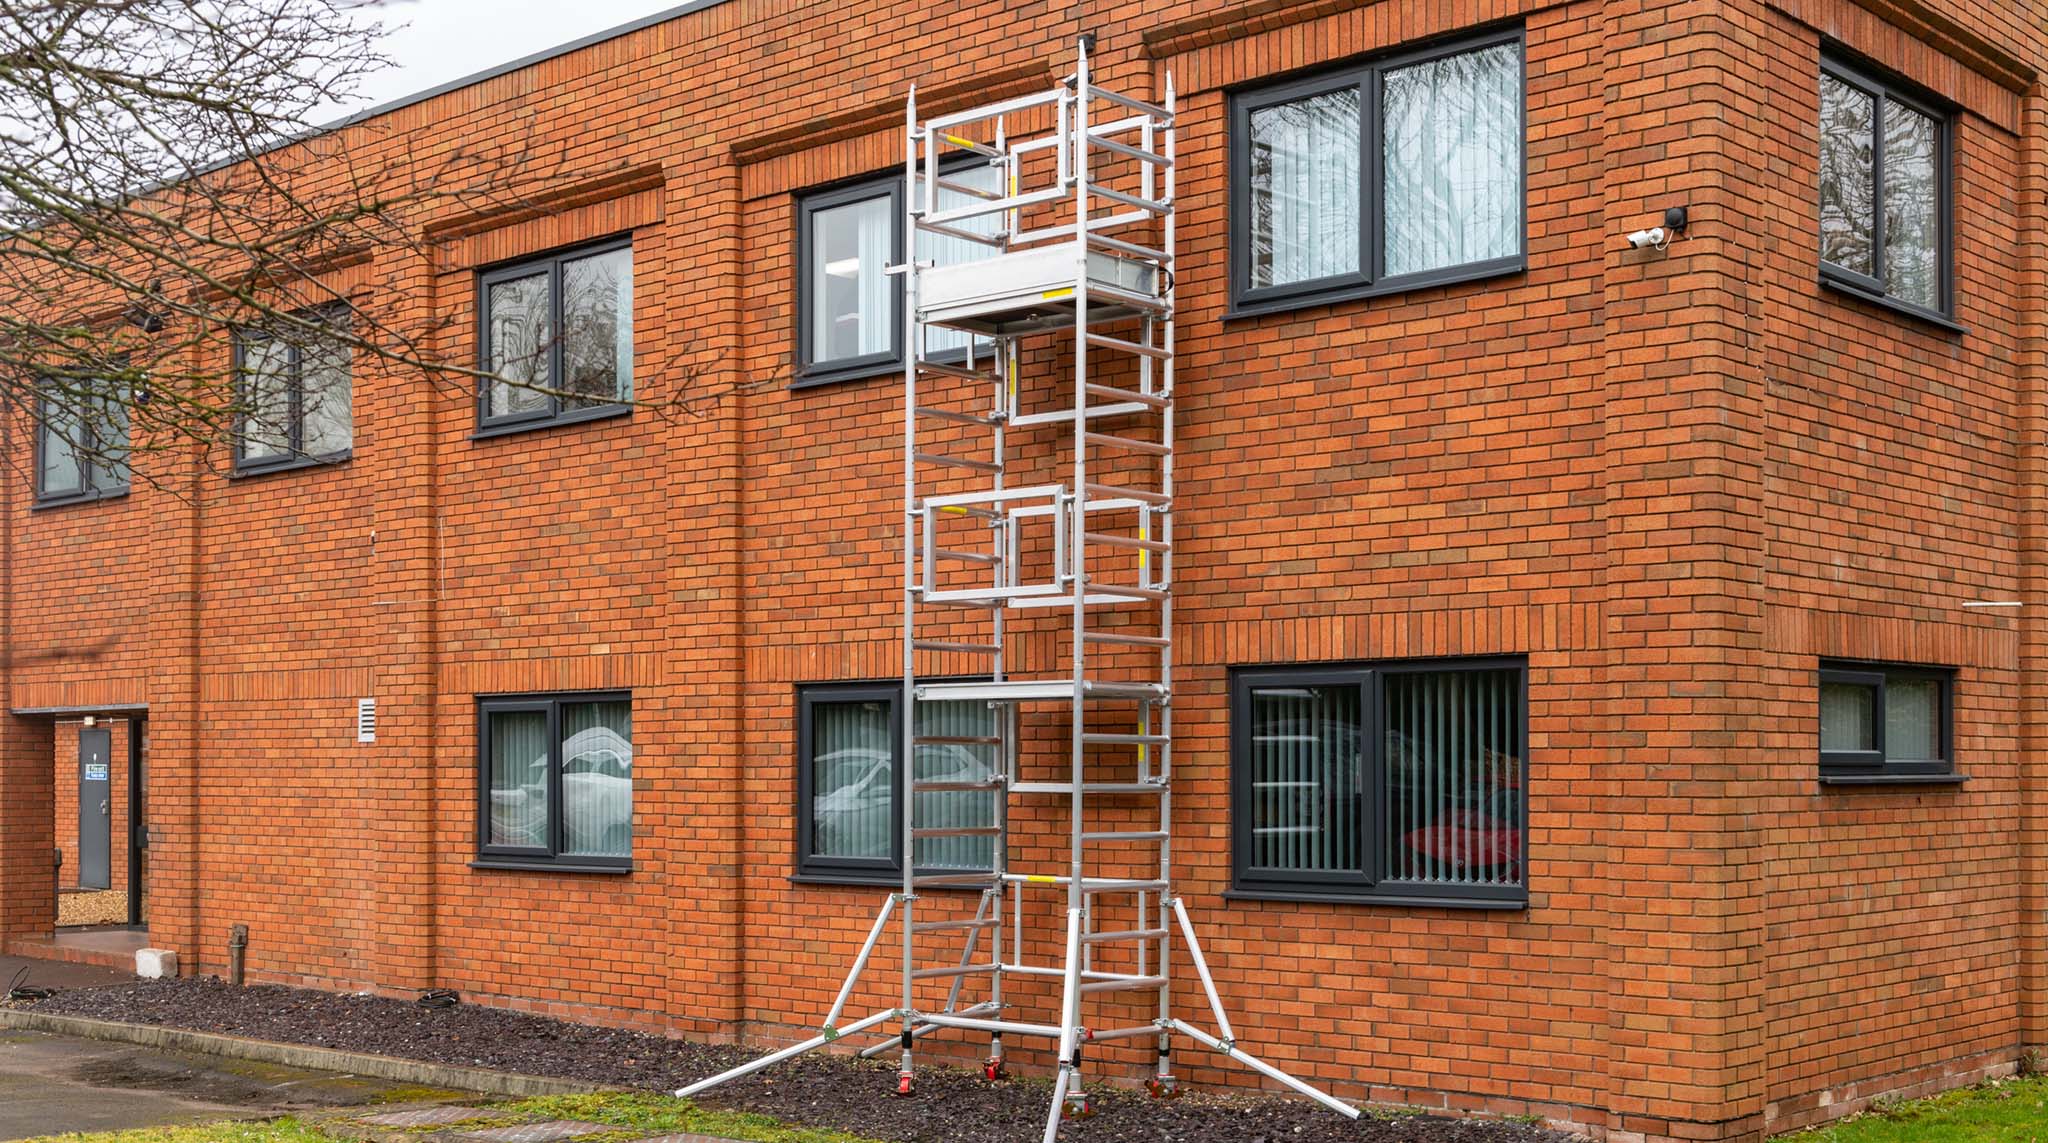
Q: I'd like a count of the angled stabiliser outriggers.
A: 4